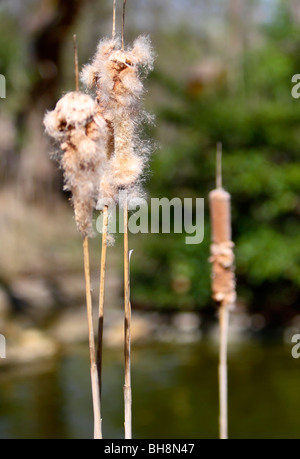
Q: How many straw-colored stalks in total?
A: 4